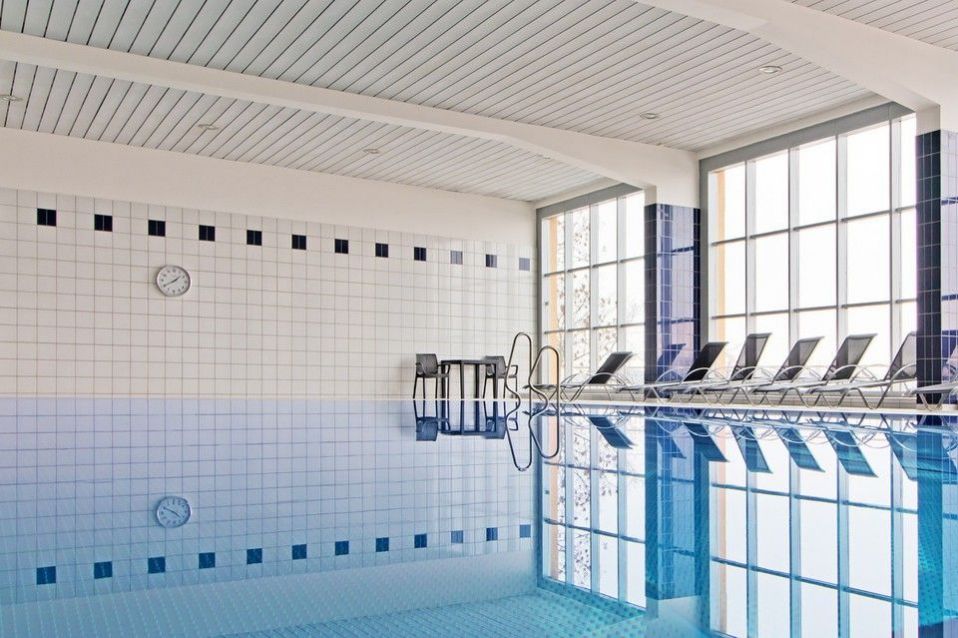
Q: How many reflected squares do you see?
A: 12